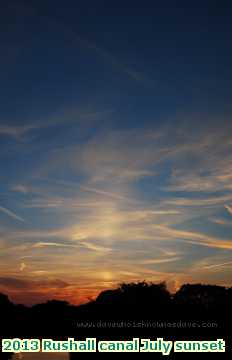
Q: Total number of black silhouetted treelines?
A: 1